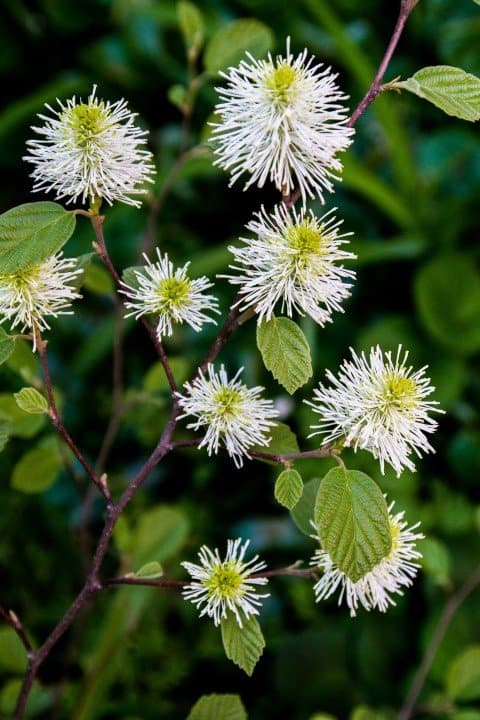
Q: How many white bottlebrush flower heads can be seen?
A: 9